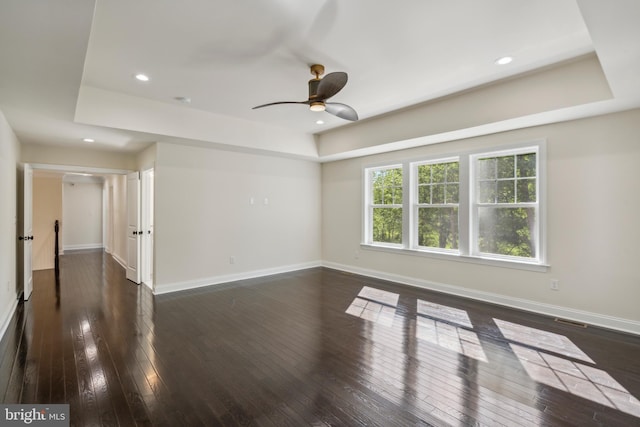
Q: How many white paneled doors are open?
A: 2